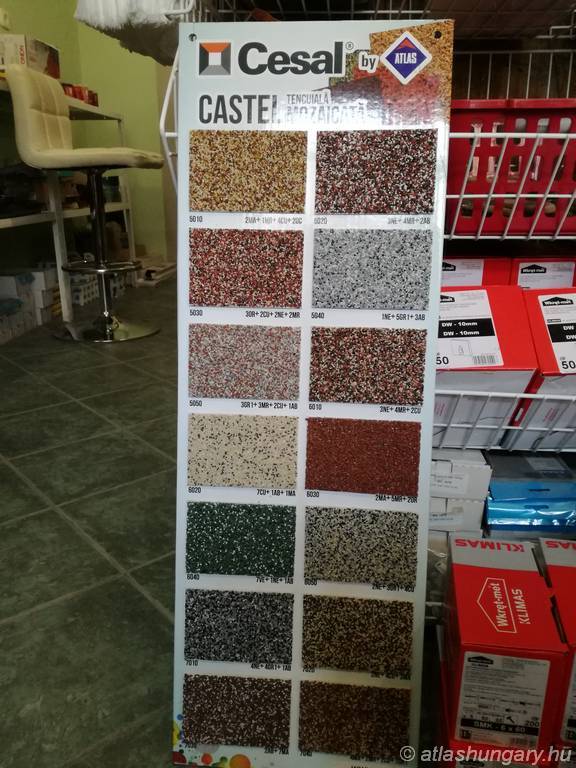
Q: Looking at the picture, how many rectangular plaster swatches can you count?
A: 14